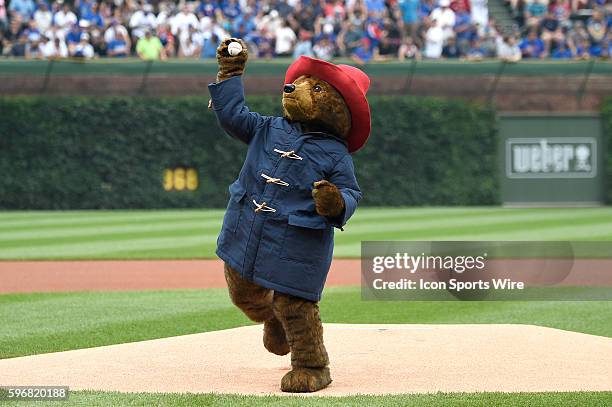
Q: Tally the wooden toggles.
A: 3